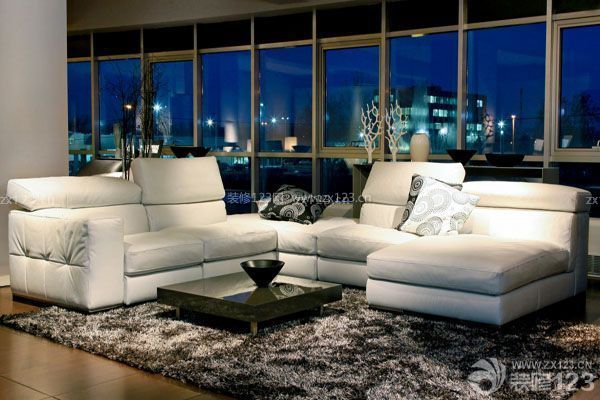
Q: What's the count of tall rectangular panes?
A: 9